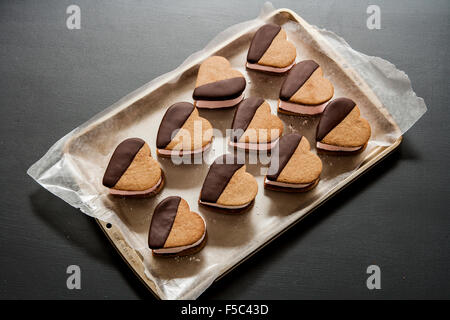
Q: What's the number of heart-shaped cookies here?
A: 10